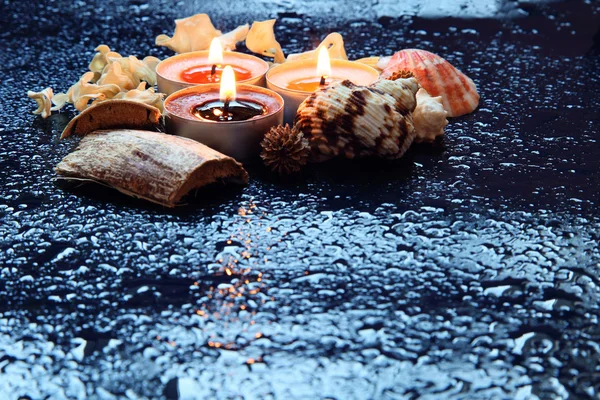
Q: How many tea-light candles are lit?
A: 3